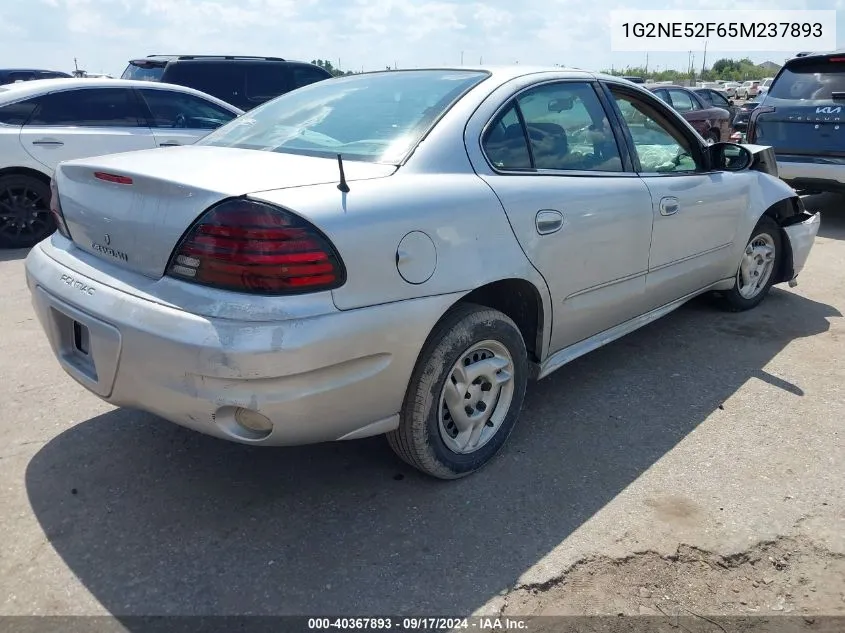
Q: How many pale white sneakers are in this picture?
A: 0